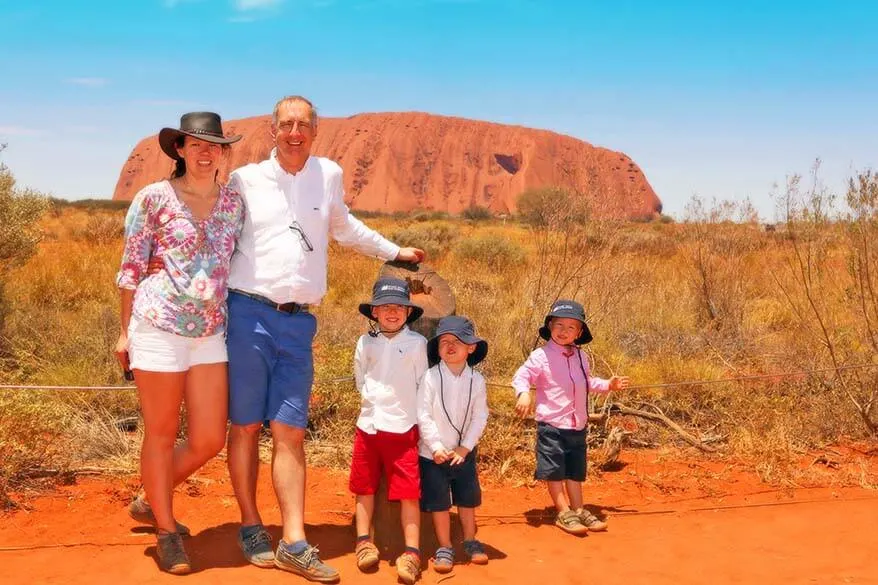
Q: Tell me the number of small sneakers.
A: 6